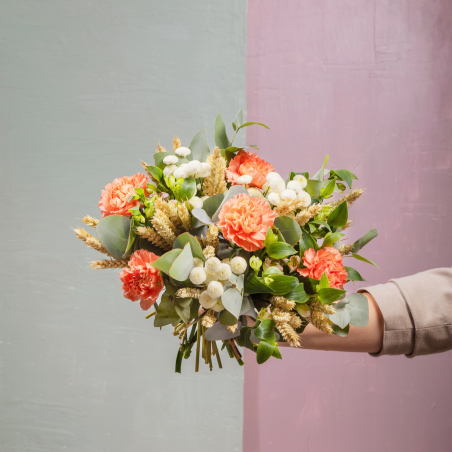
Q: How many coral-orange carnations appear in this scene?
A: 5